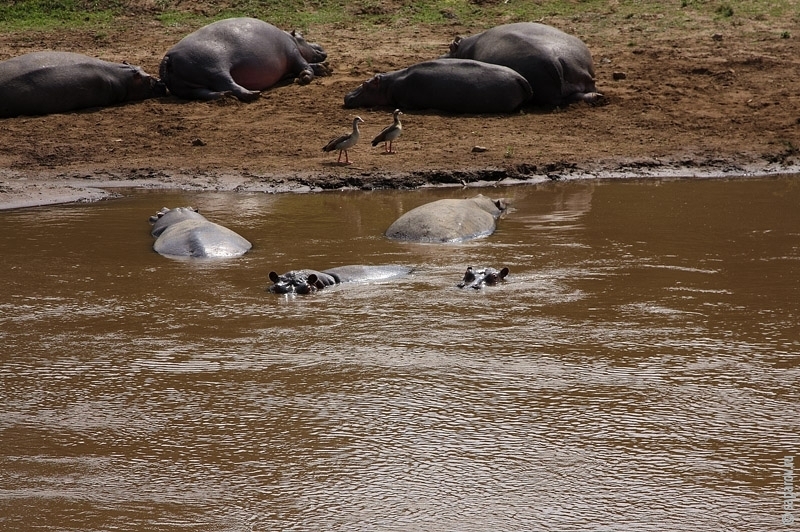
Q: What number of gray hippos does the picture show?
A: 8